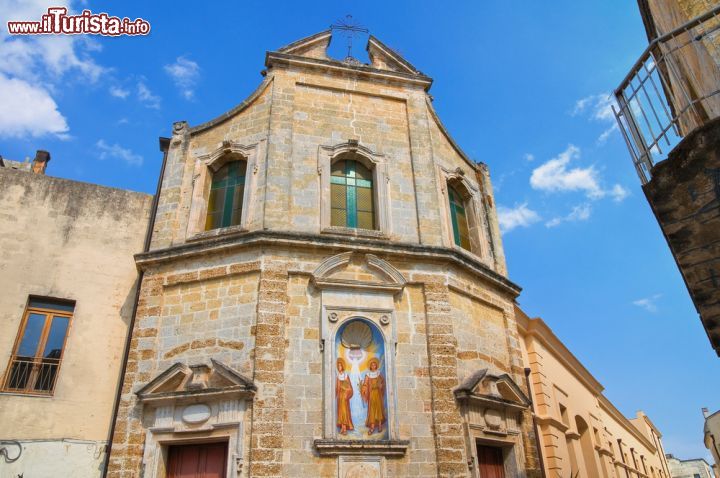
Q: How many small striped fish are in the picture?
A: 0